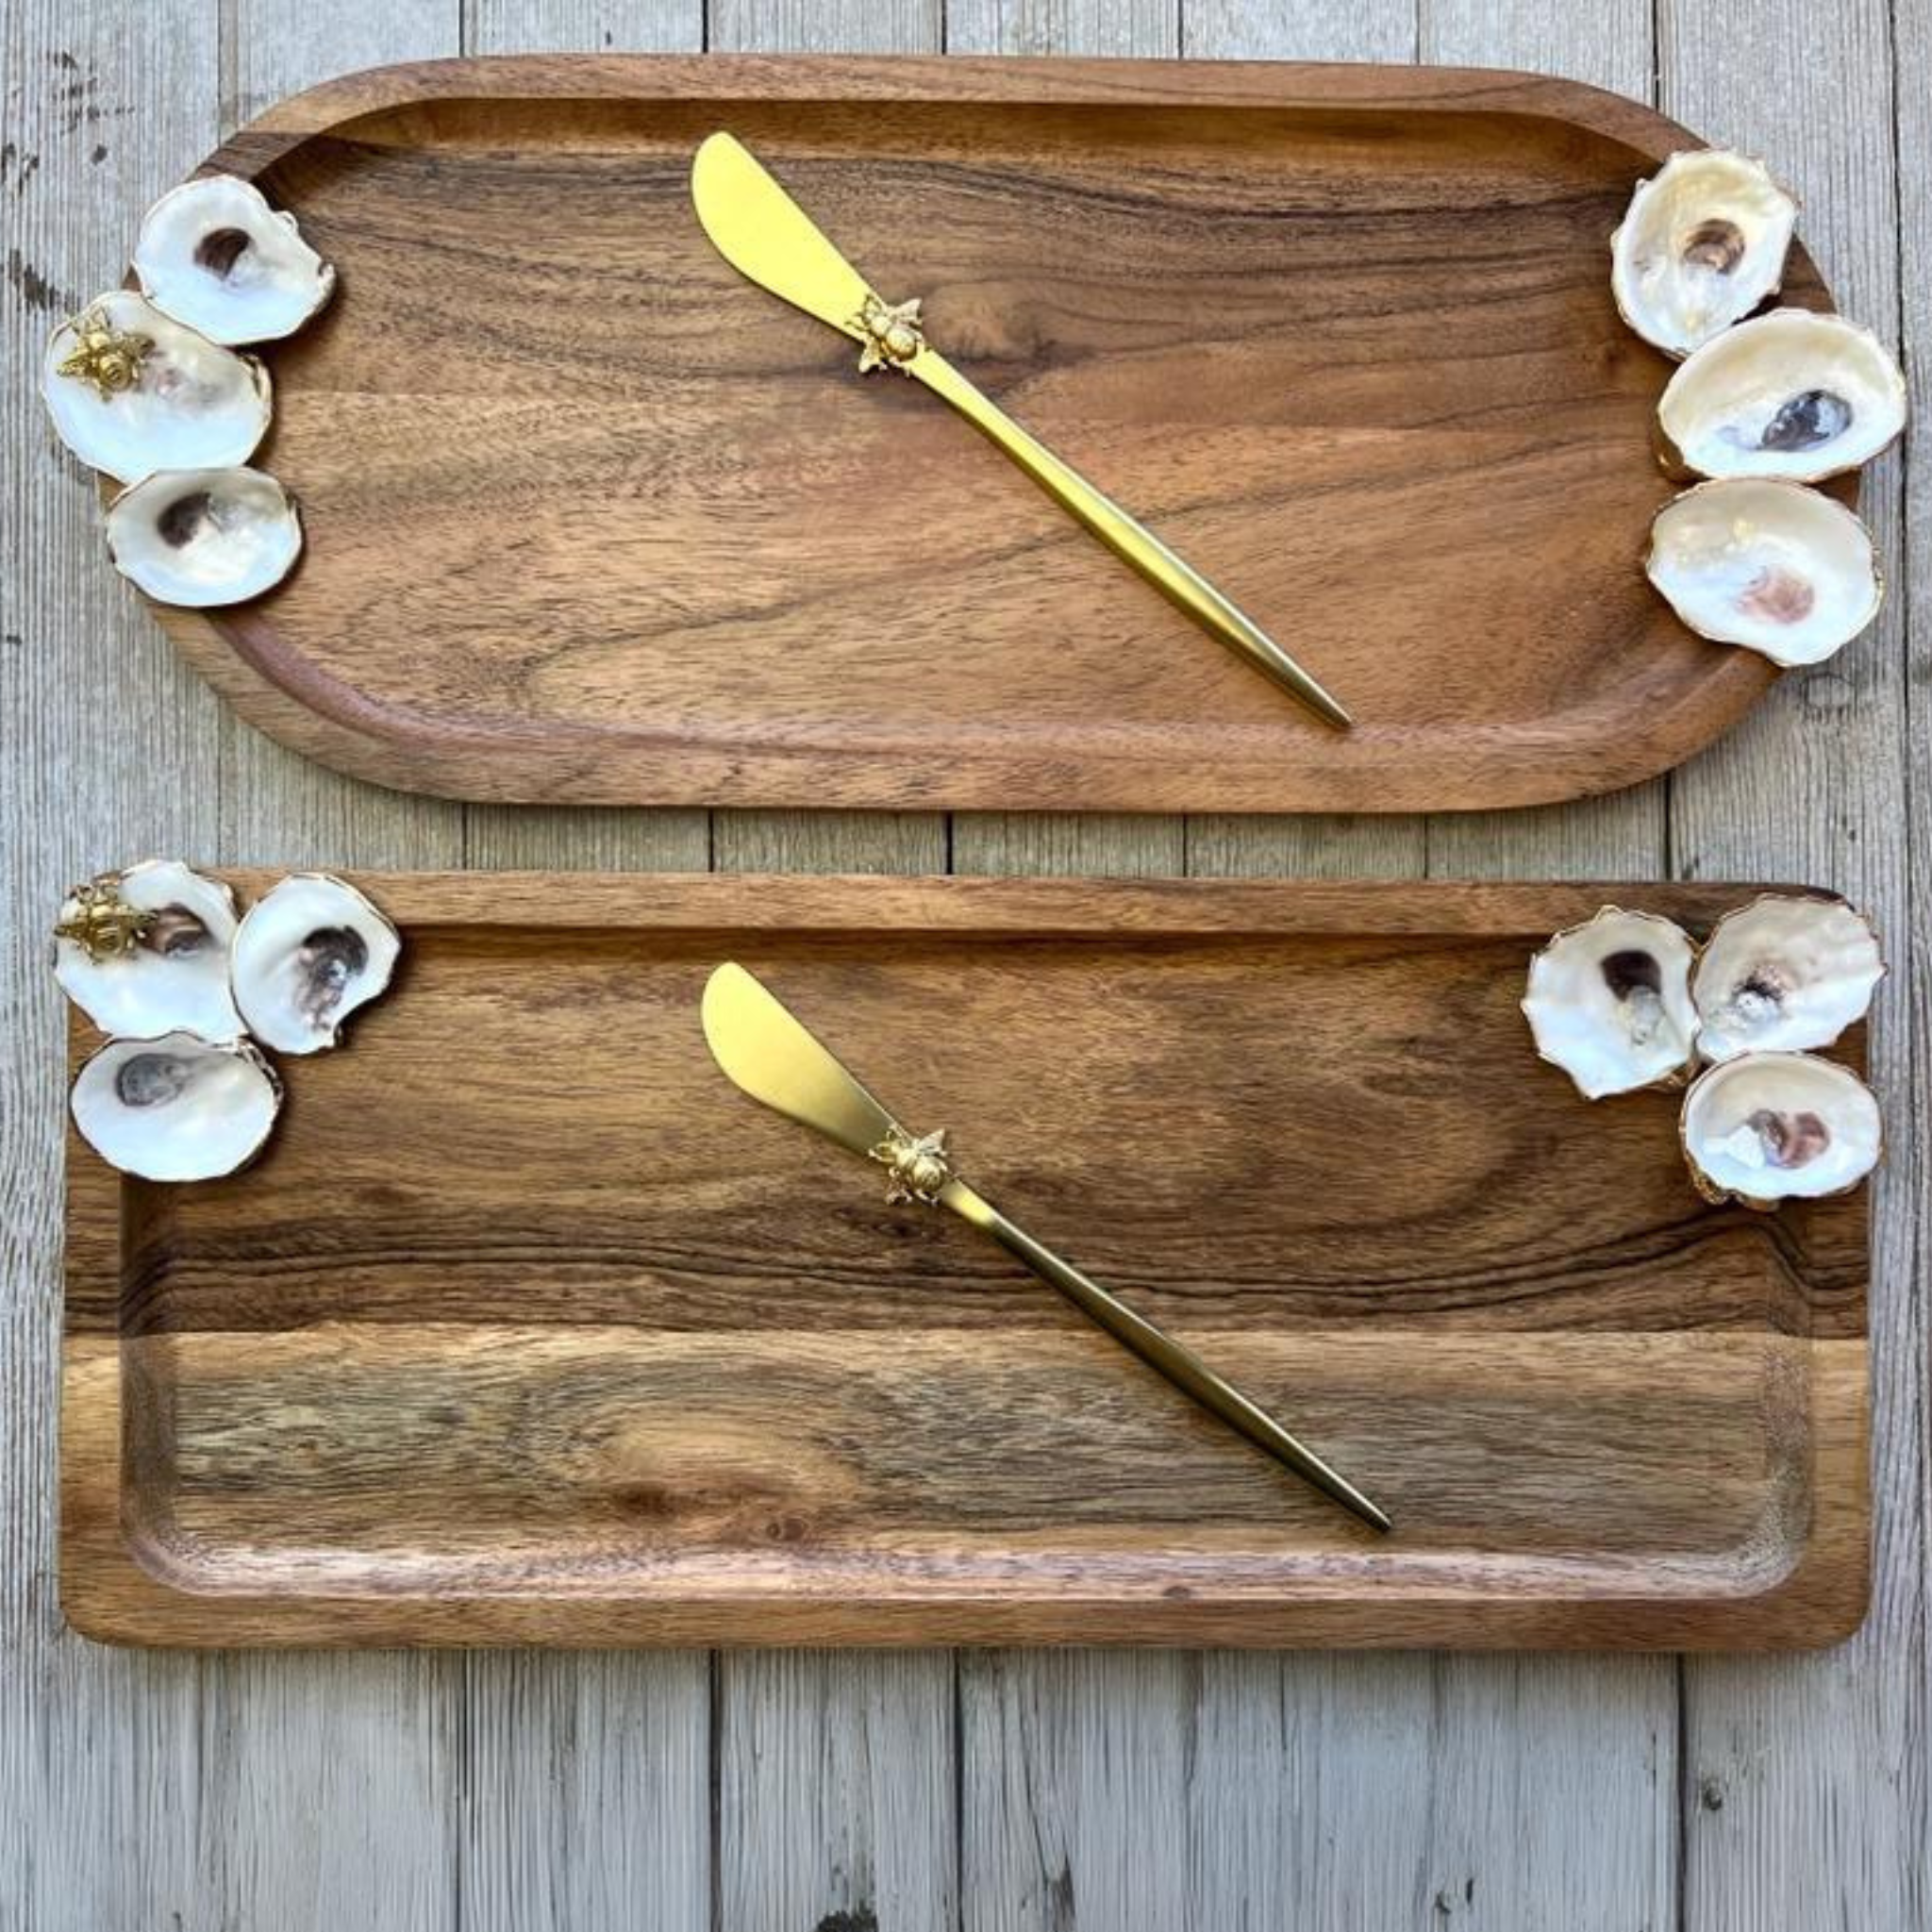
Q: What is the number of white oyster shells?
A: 12